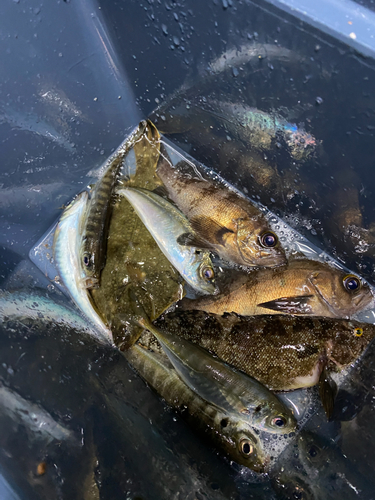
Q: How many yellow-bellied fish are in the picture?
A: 2